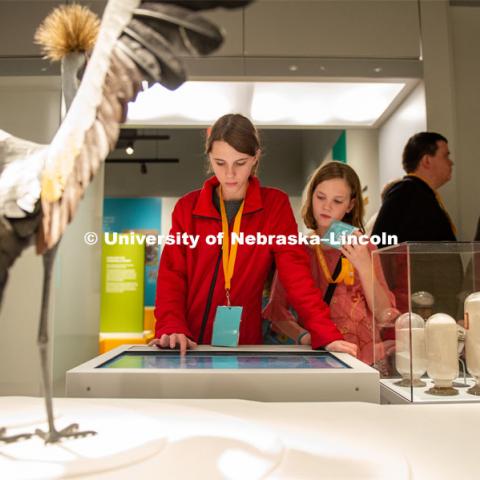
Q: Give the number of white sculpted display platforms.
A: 1